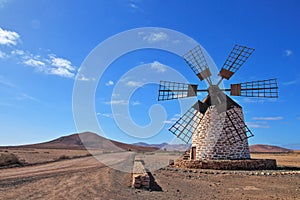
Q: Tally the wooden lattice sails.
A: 6